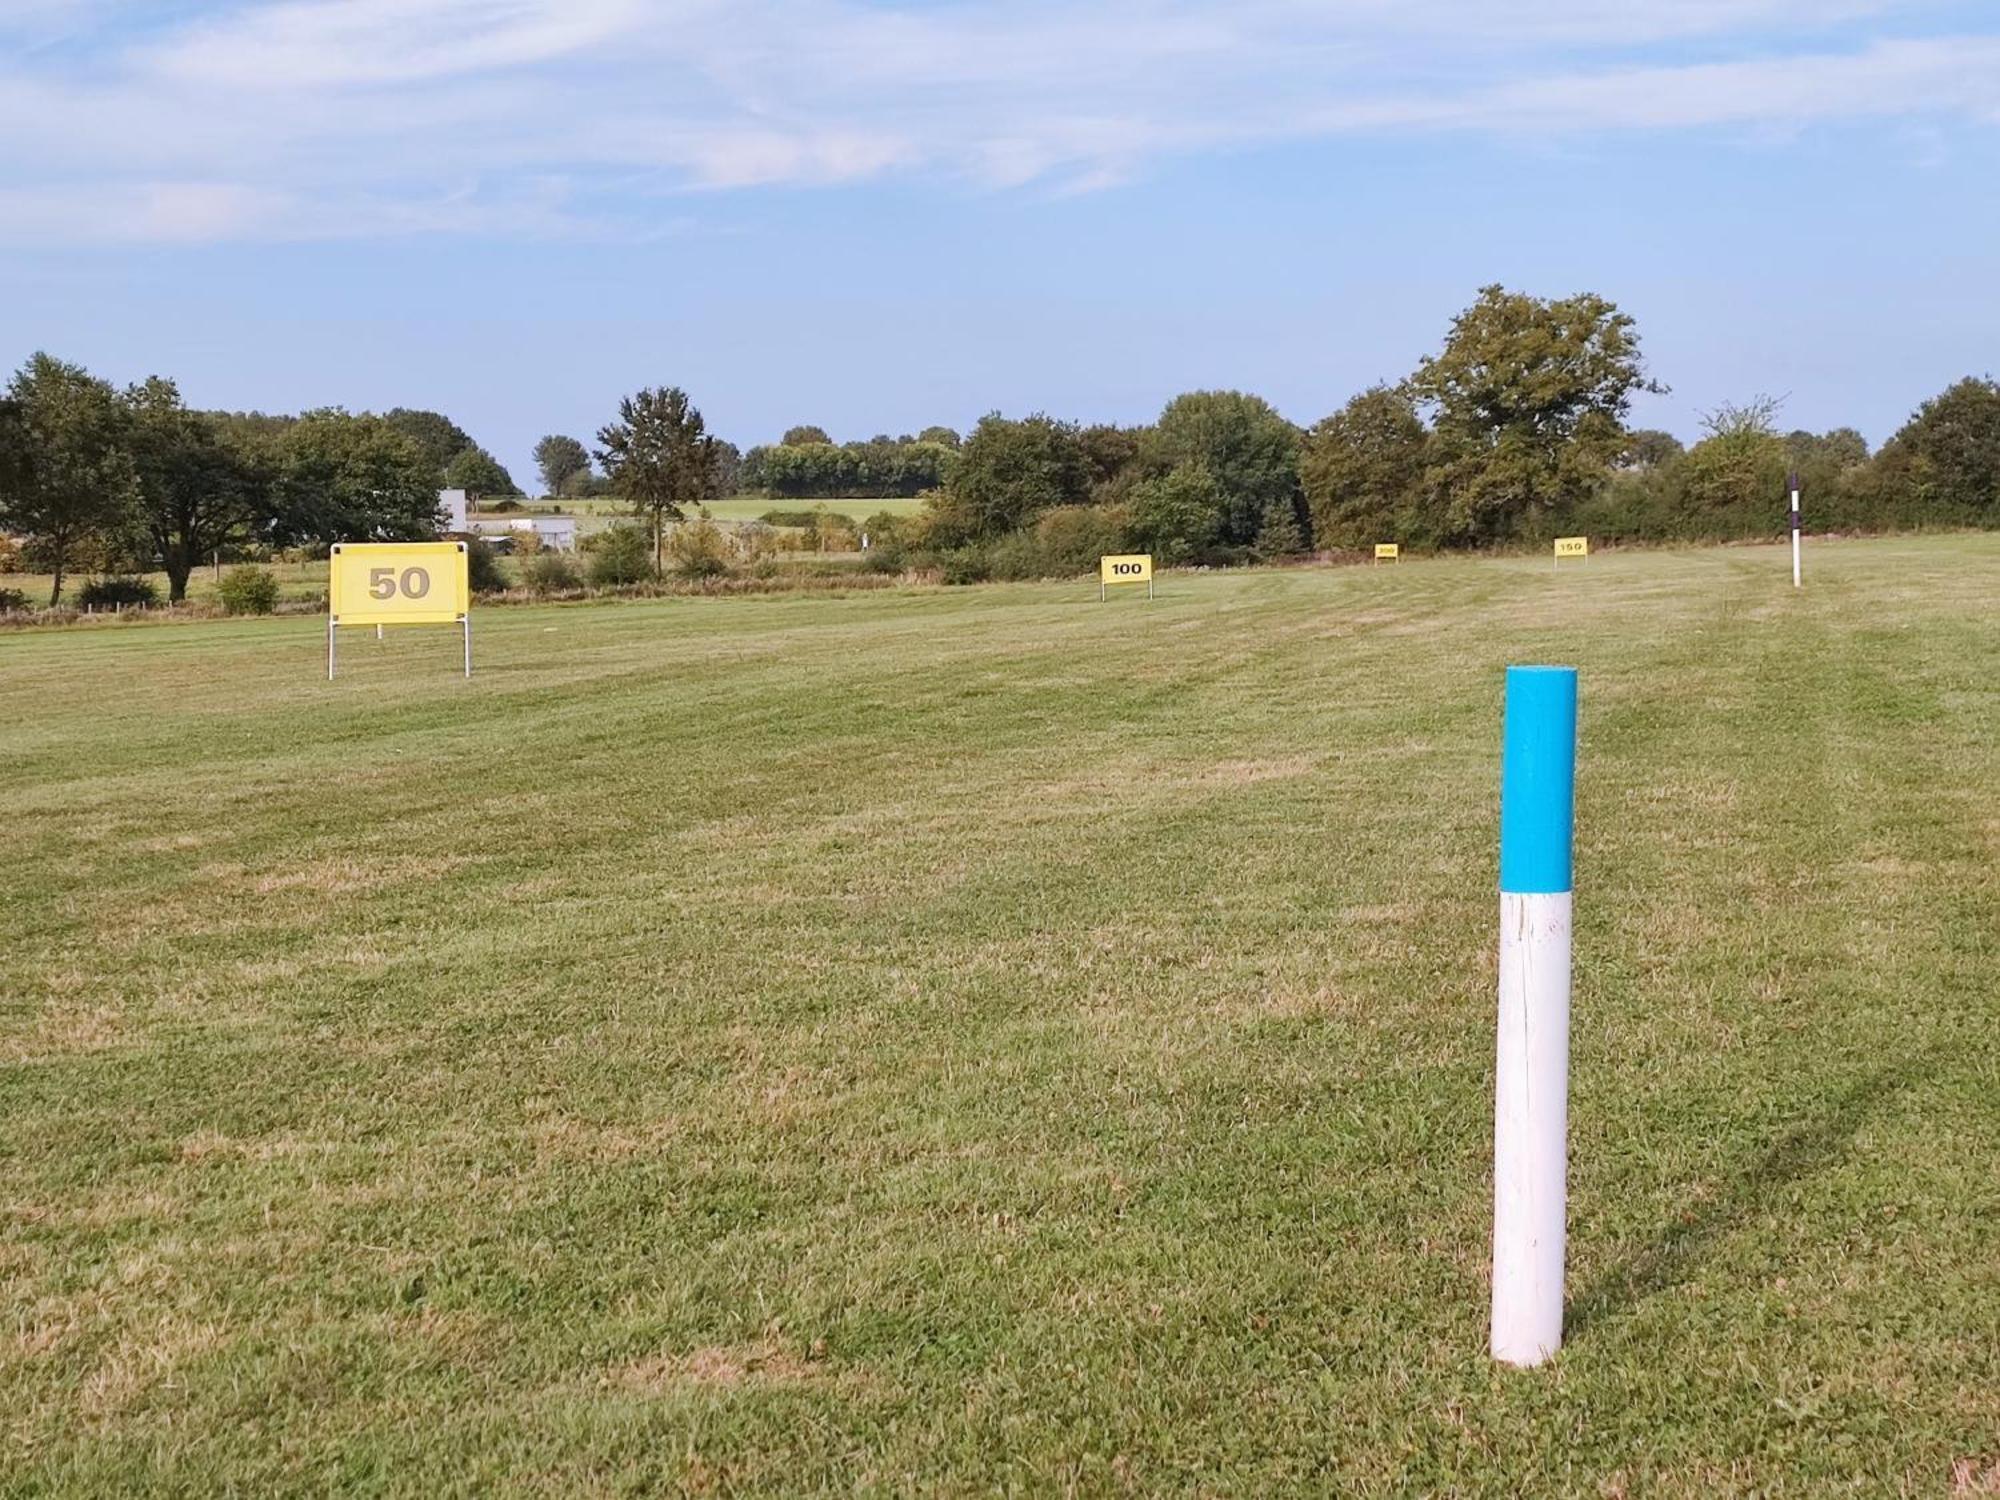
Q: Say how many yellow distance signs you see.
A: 4